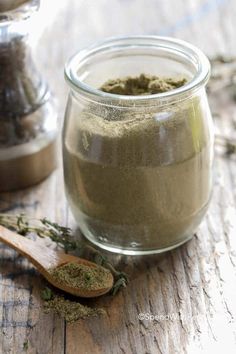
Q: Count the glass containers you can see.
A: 2